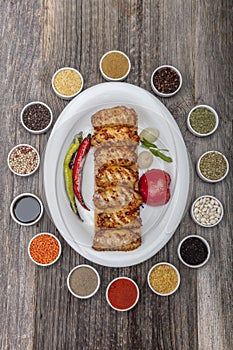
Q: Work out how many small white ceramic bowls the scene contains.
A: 14